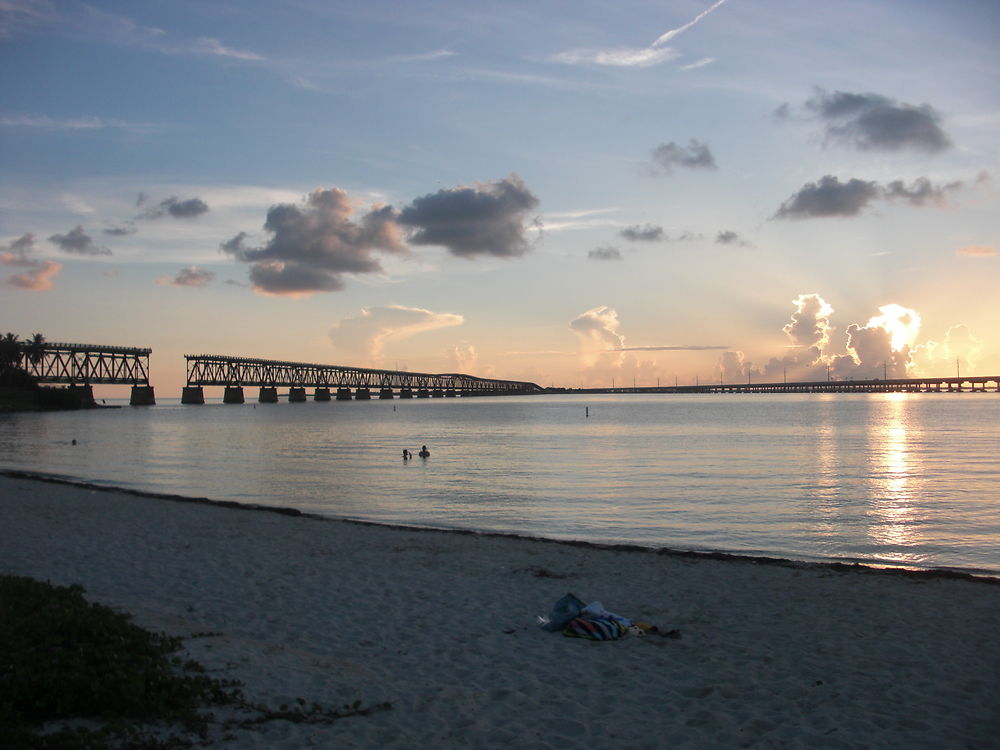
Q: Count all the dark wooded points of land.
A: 1